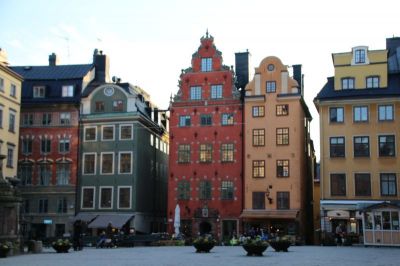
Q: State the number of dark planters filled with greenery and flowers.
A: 5